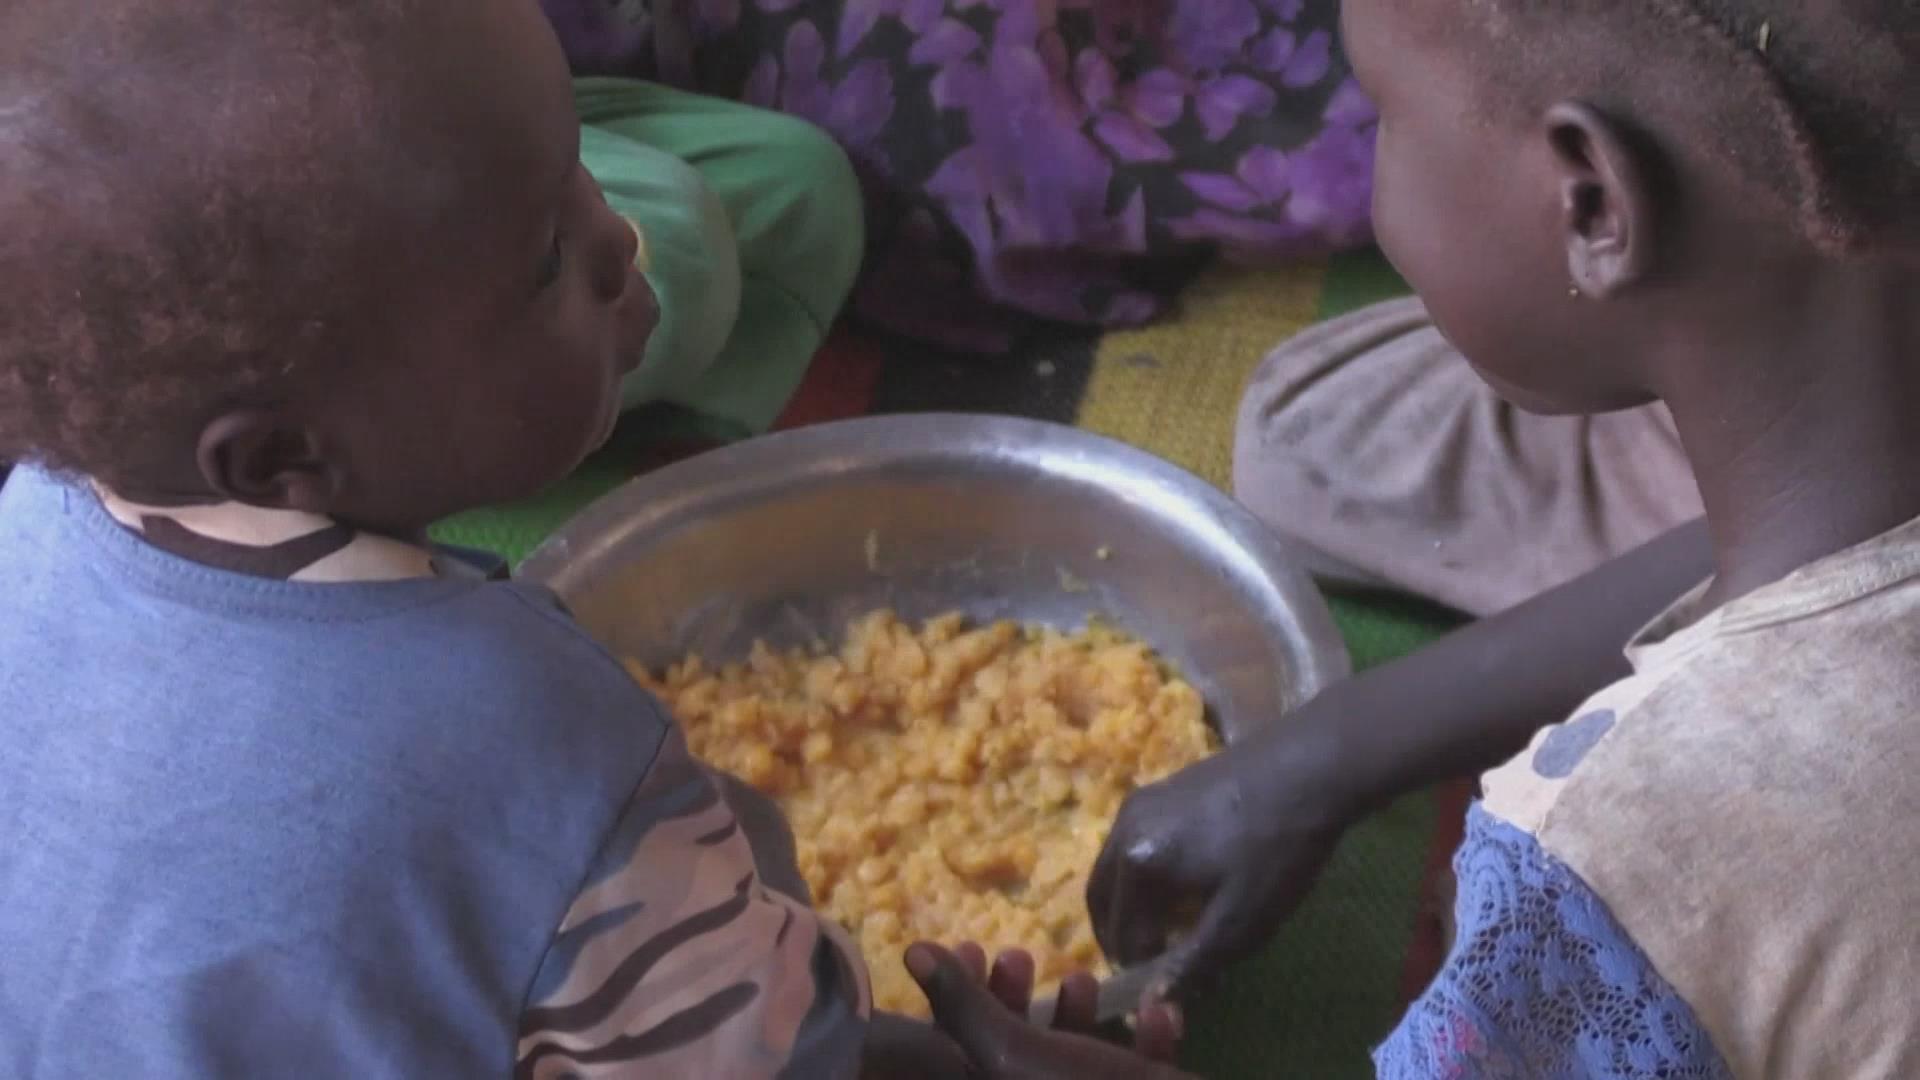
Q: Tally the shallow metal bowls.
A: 1